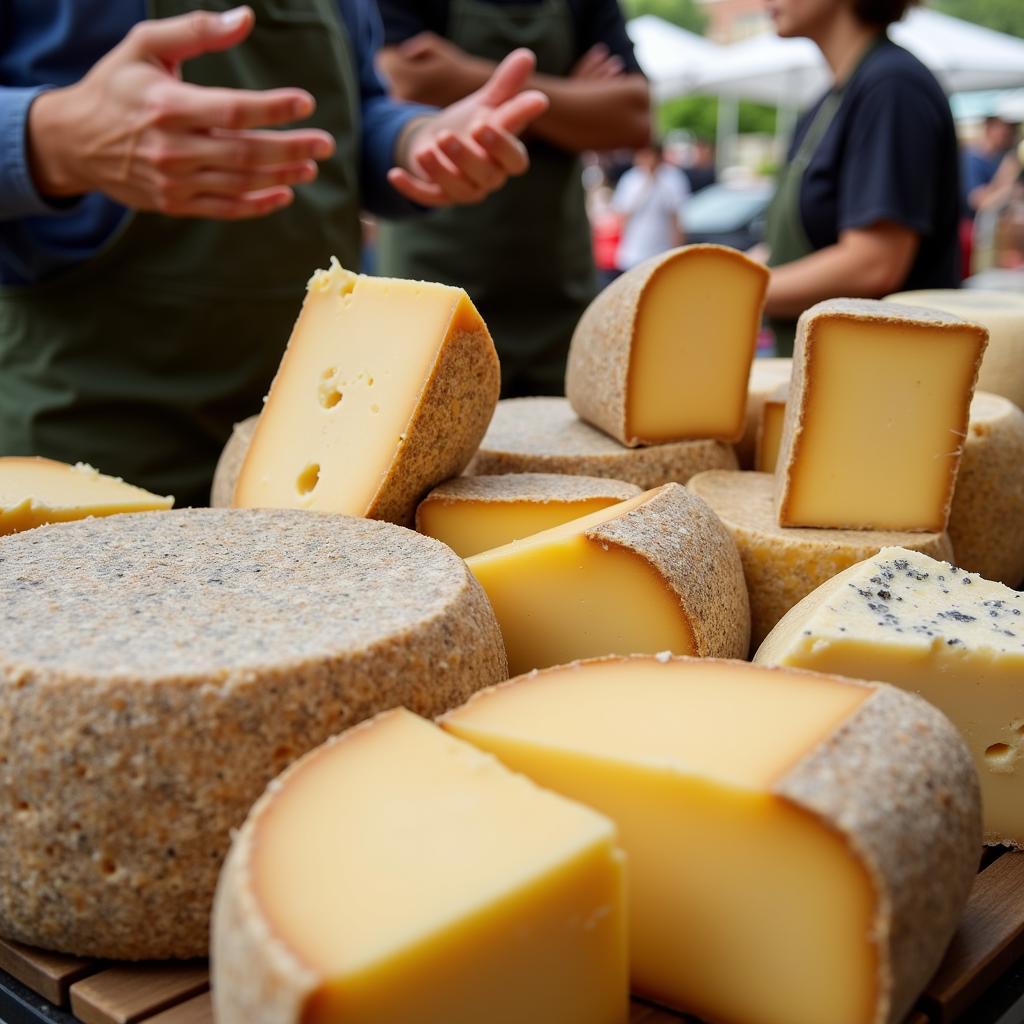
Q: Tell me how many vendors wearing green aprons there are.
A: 3